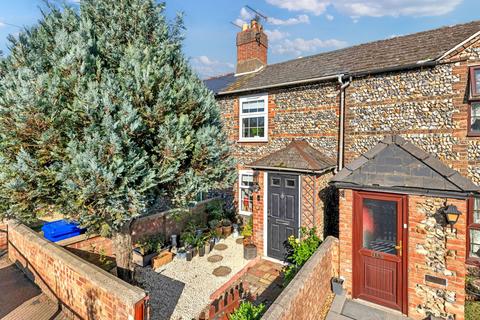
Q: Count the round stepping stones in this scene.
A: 4